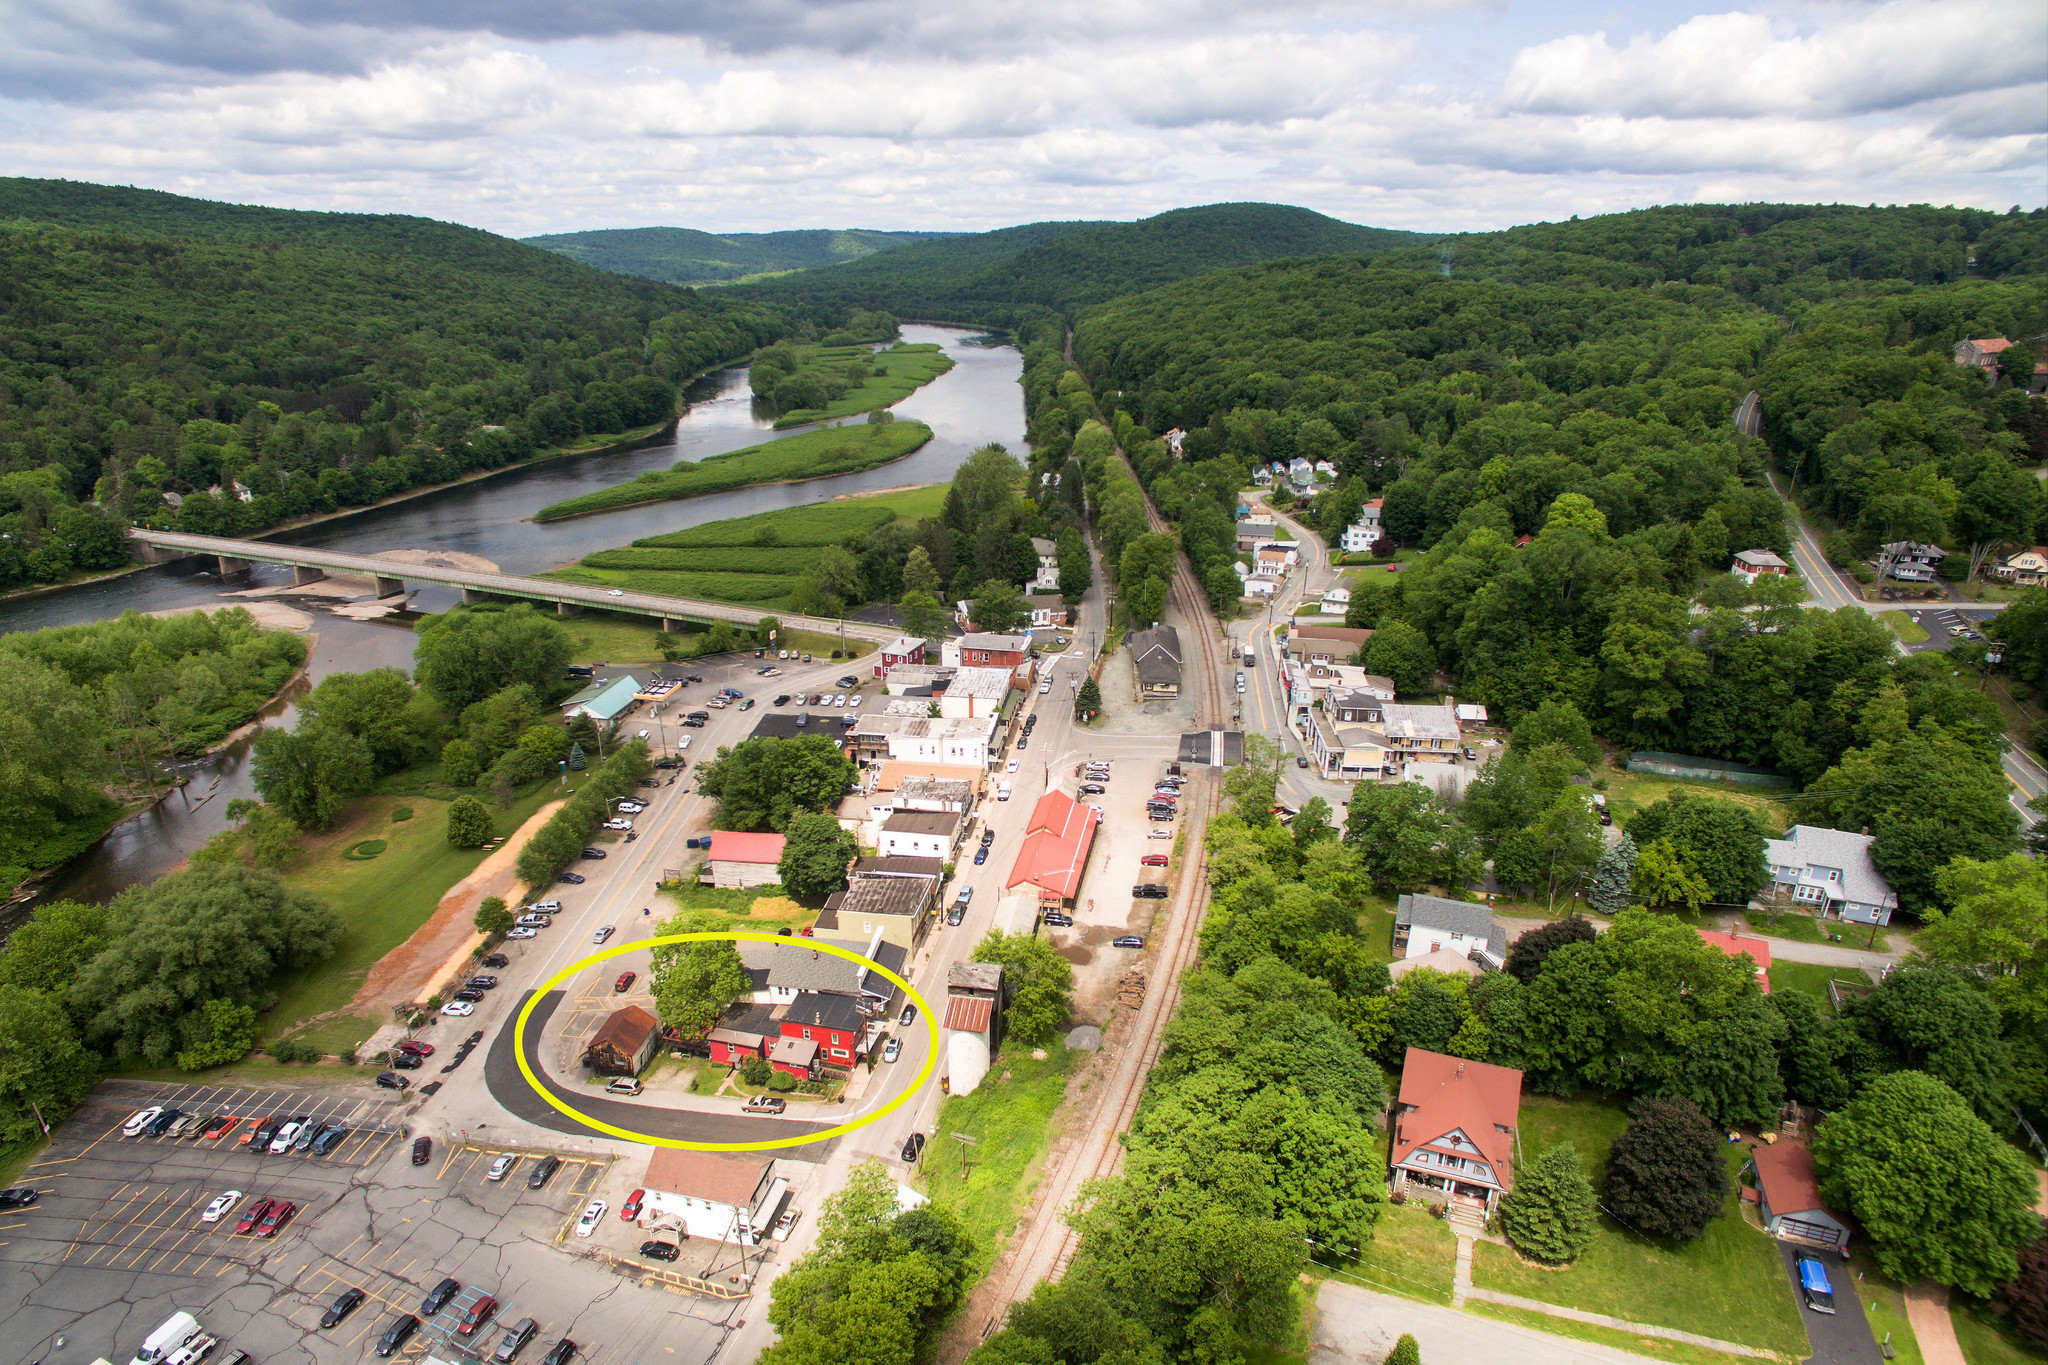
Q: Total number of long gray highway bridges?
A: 1